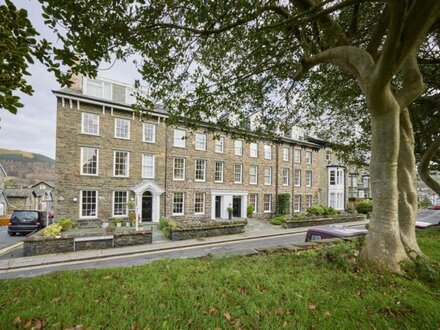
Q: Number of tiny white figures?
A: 0